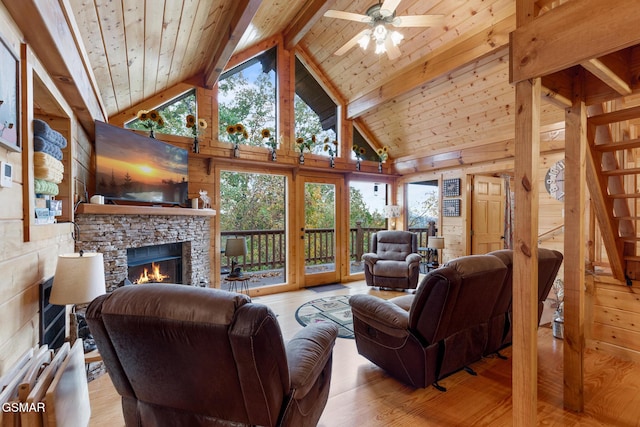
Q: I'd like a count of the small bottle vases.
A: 8